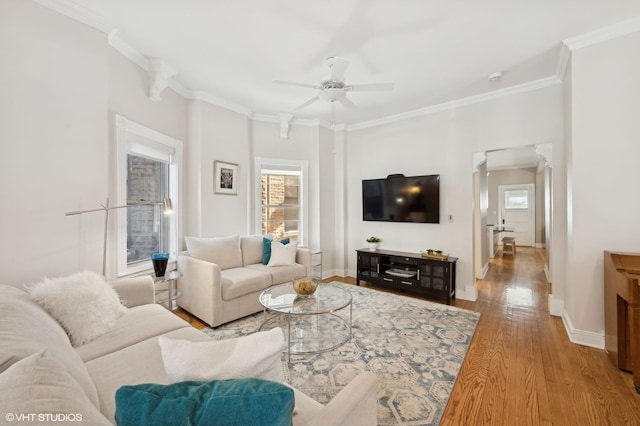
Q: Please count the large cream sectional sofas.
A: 1